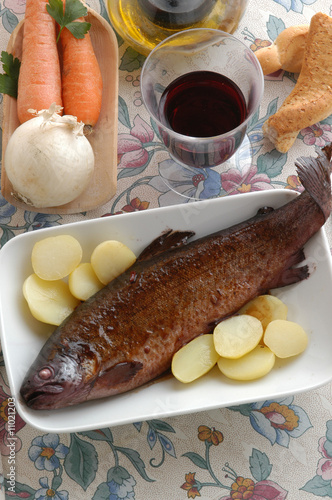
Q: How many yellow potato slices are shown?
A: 9